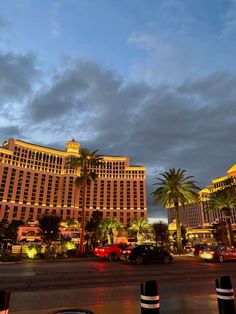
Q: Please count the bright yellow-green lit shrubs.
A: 2